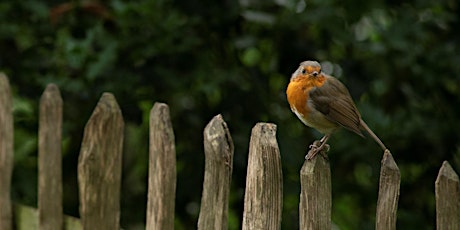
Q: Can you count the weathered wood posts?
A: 9